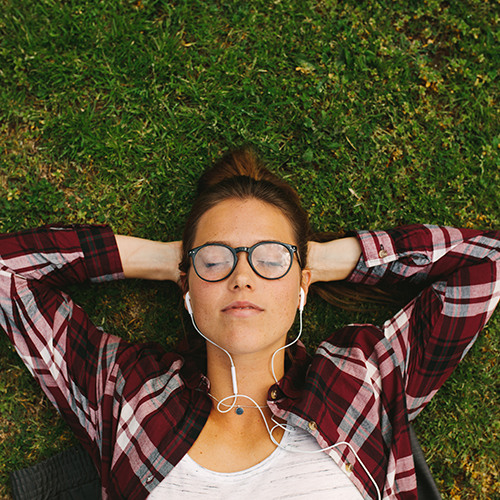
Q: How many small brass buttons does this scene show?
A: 4